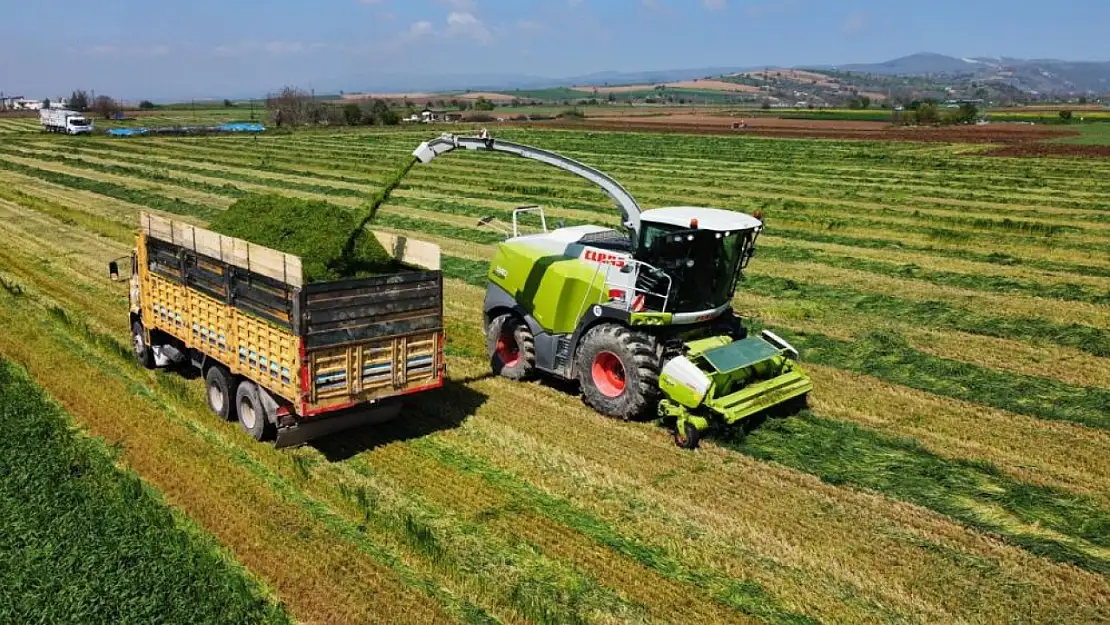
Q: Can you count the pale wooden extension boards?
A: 2